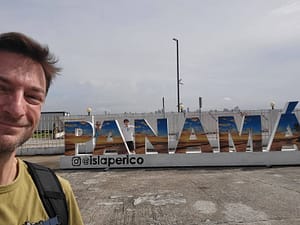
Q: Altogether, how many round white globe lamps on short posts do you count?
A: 3